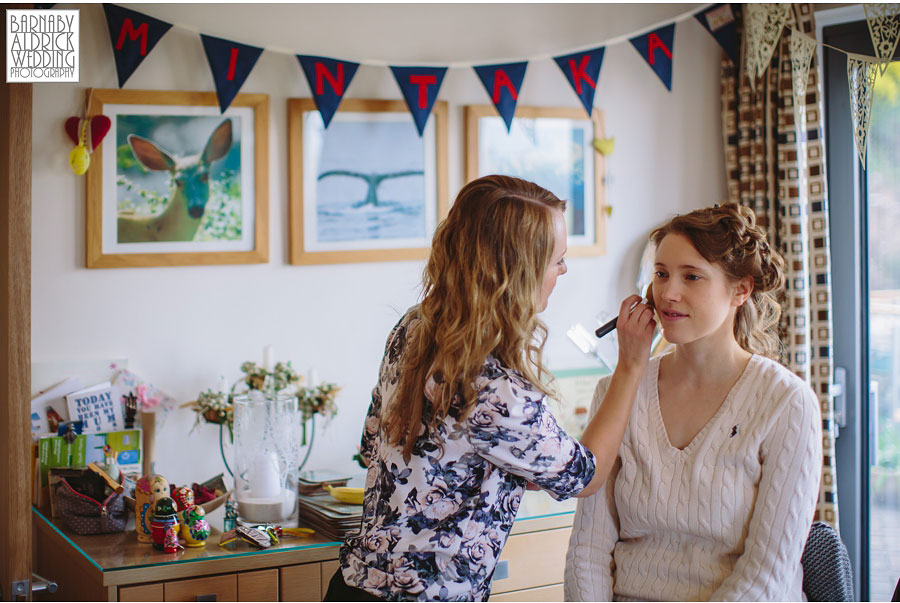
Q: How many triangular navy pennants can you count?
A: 8